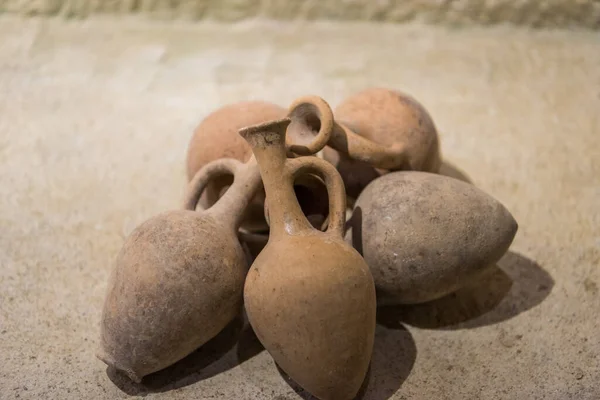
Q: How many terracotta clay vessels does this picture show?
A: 5